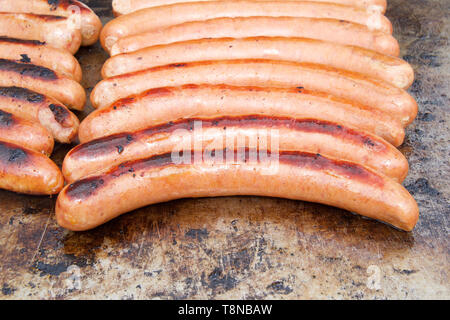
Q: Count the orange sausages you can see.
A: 15